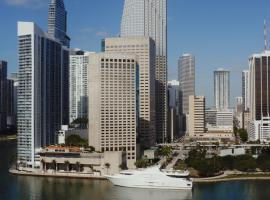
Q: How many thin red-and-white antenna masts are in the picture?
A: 1